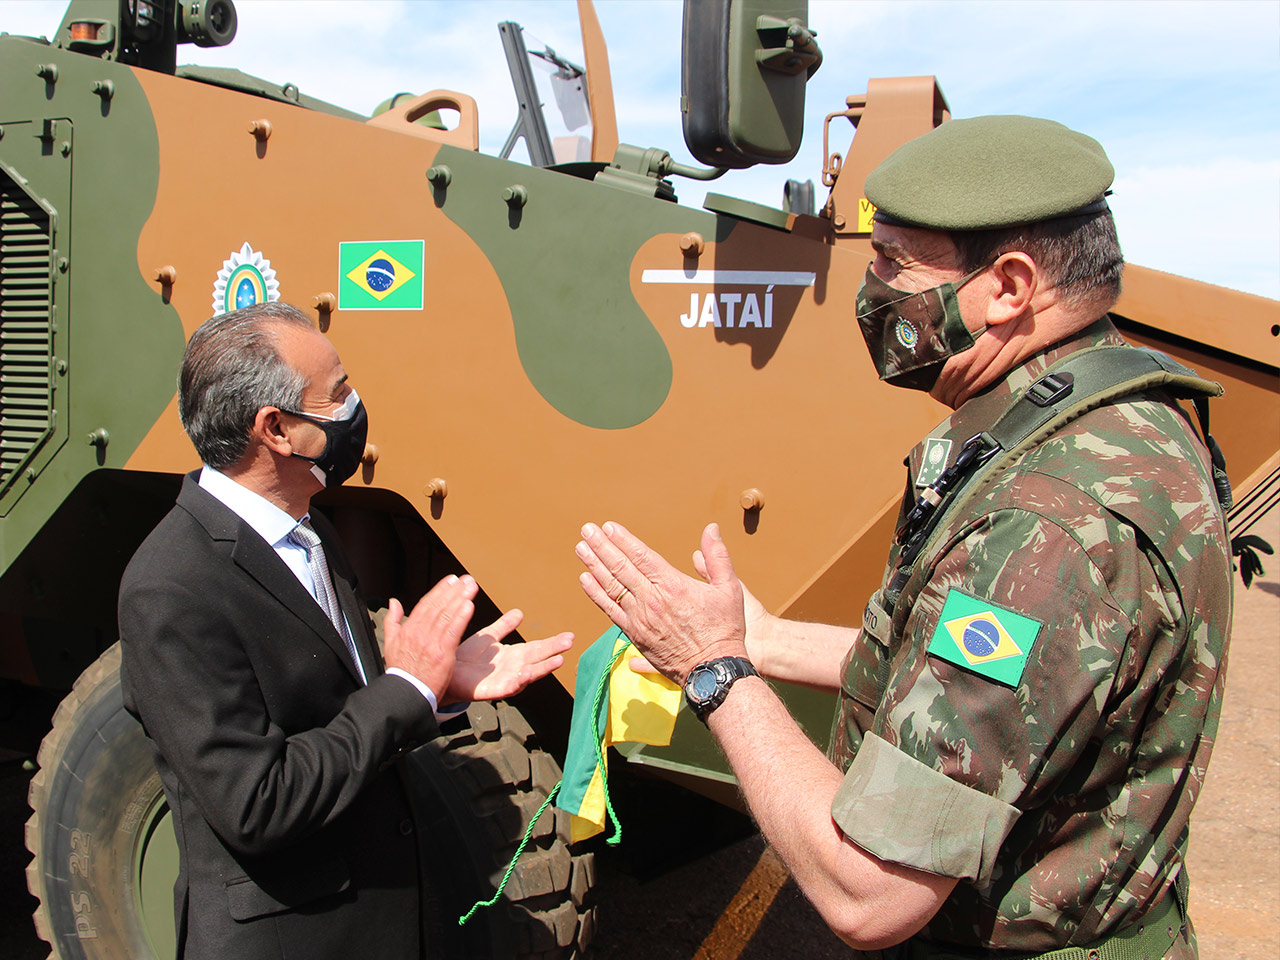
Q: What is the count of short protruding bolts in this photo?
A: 12